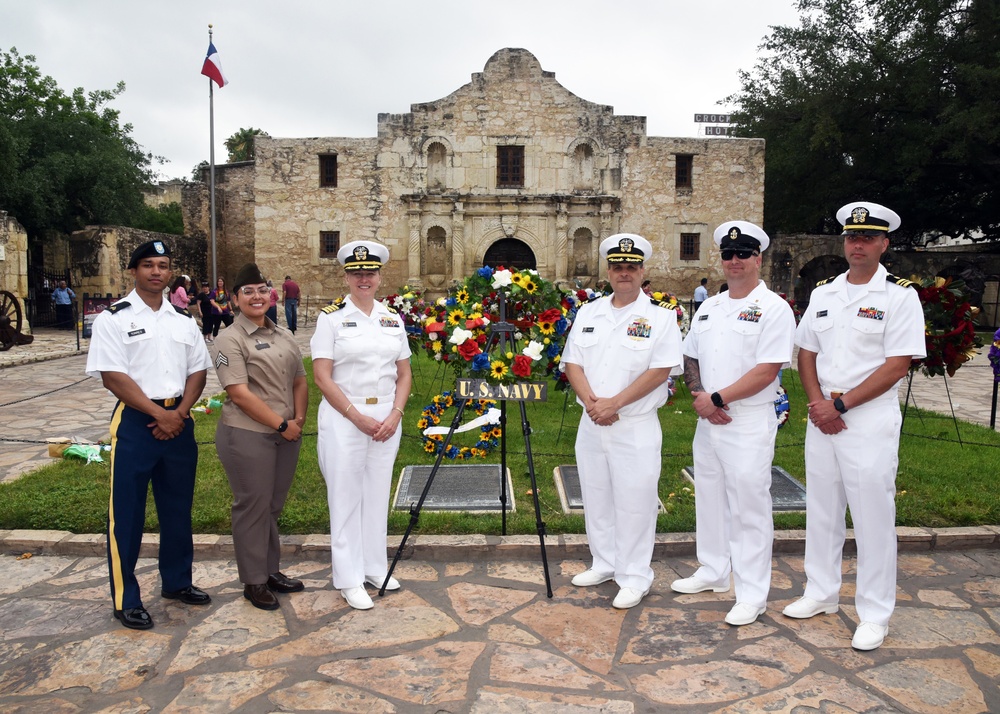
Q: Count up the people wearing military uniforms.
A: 6